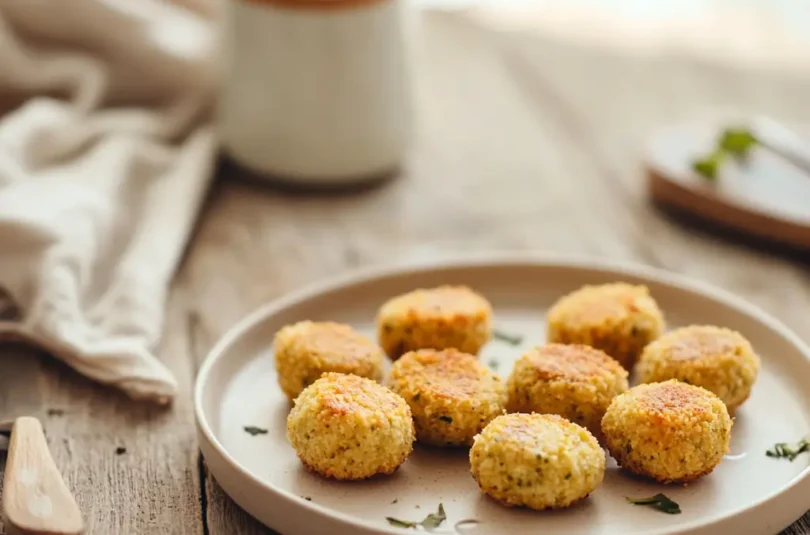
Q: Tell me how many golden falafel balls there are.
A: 9